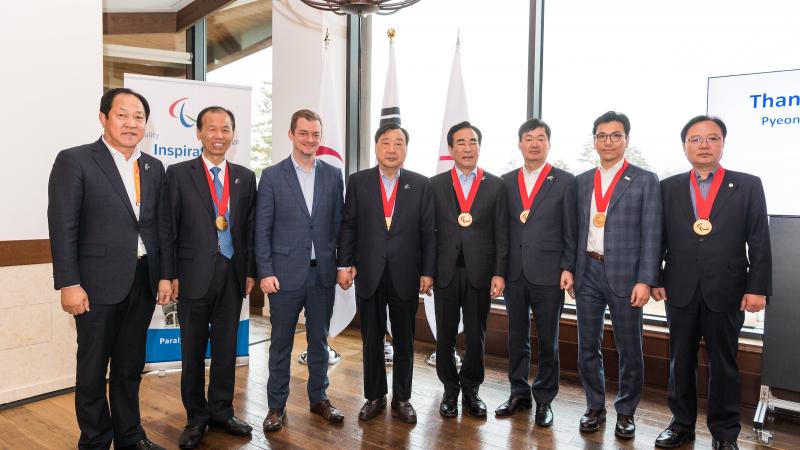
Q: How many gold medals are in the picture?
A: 6